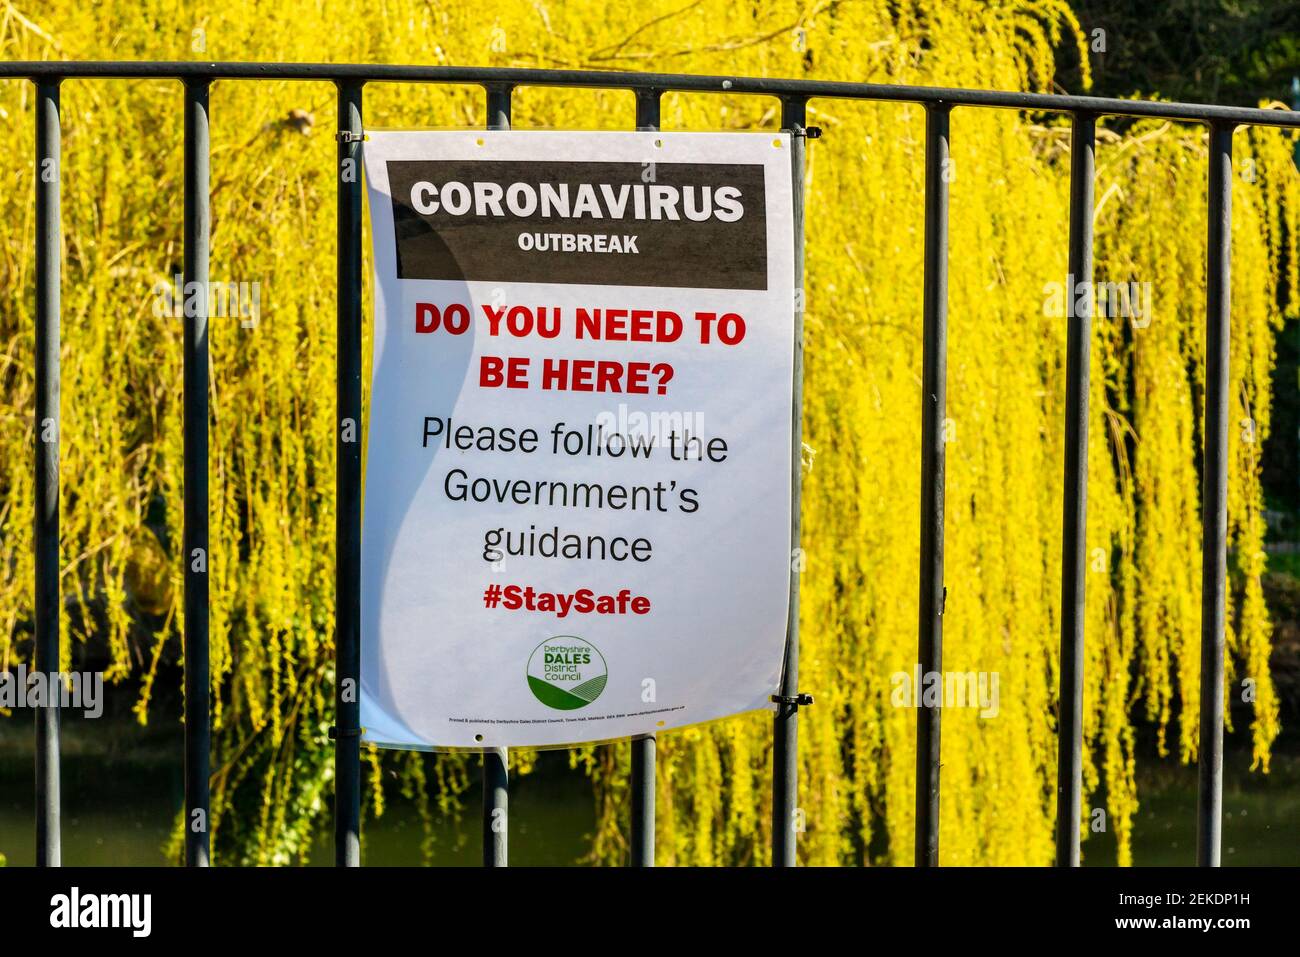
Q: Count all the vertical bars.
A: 9